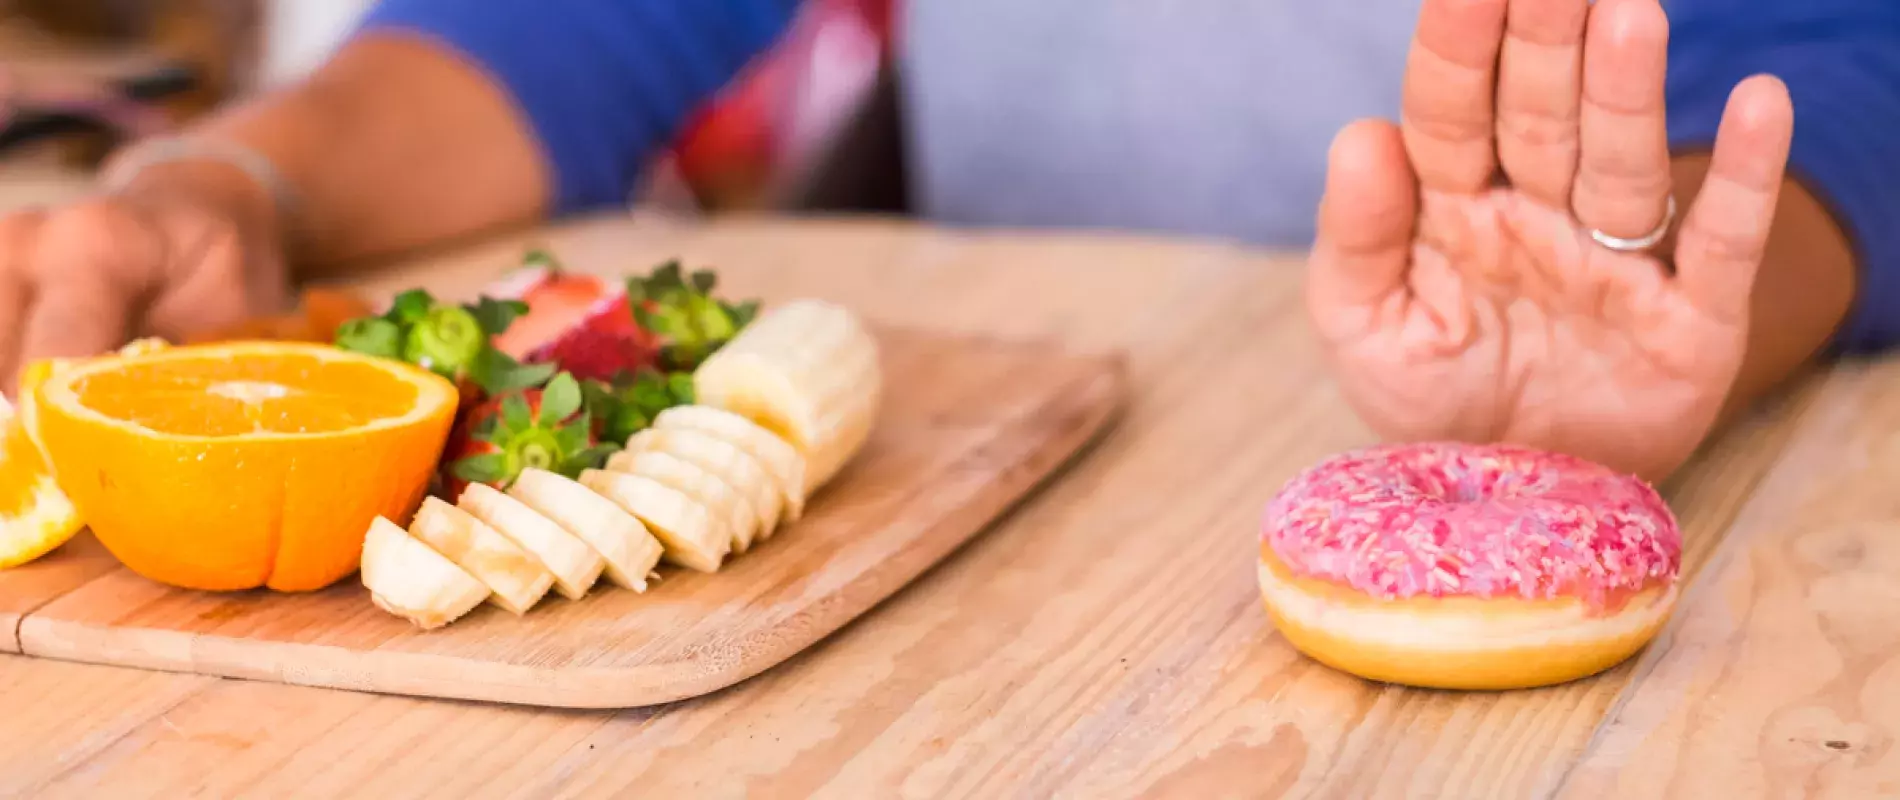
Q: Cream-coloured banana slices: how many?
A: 8